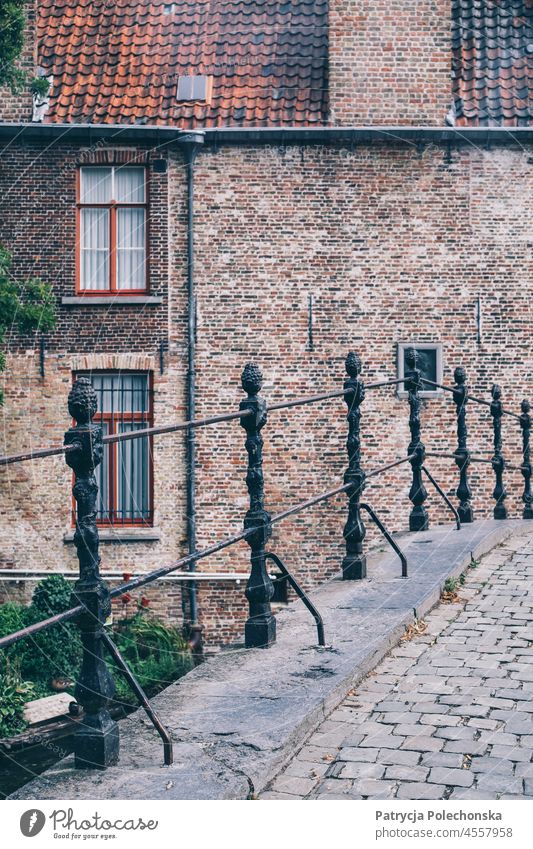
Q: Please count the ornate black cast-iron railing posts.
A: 7